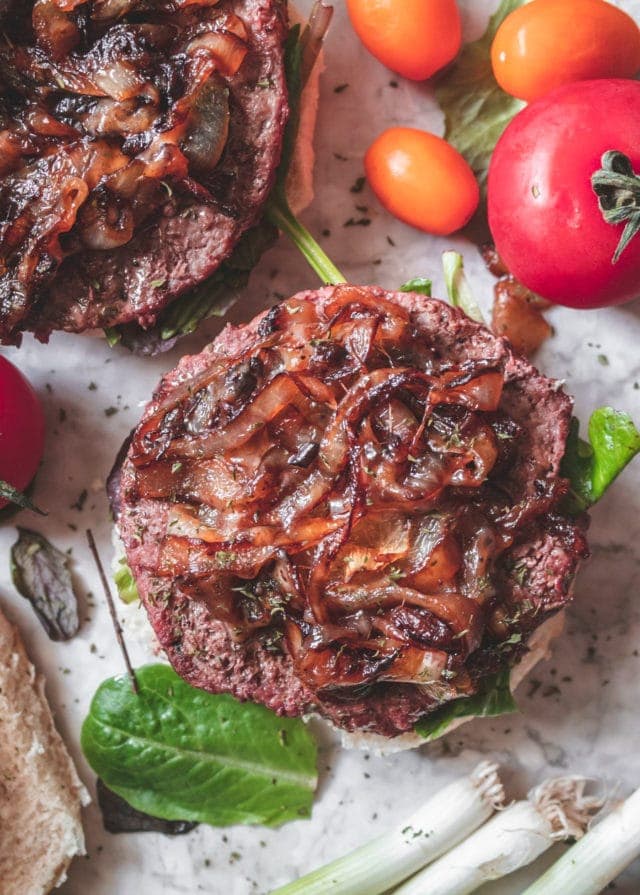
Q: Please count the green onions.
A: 3